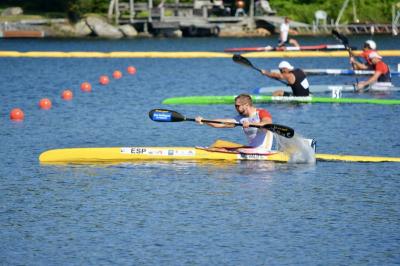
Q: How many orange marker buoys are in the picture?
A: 7